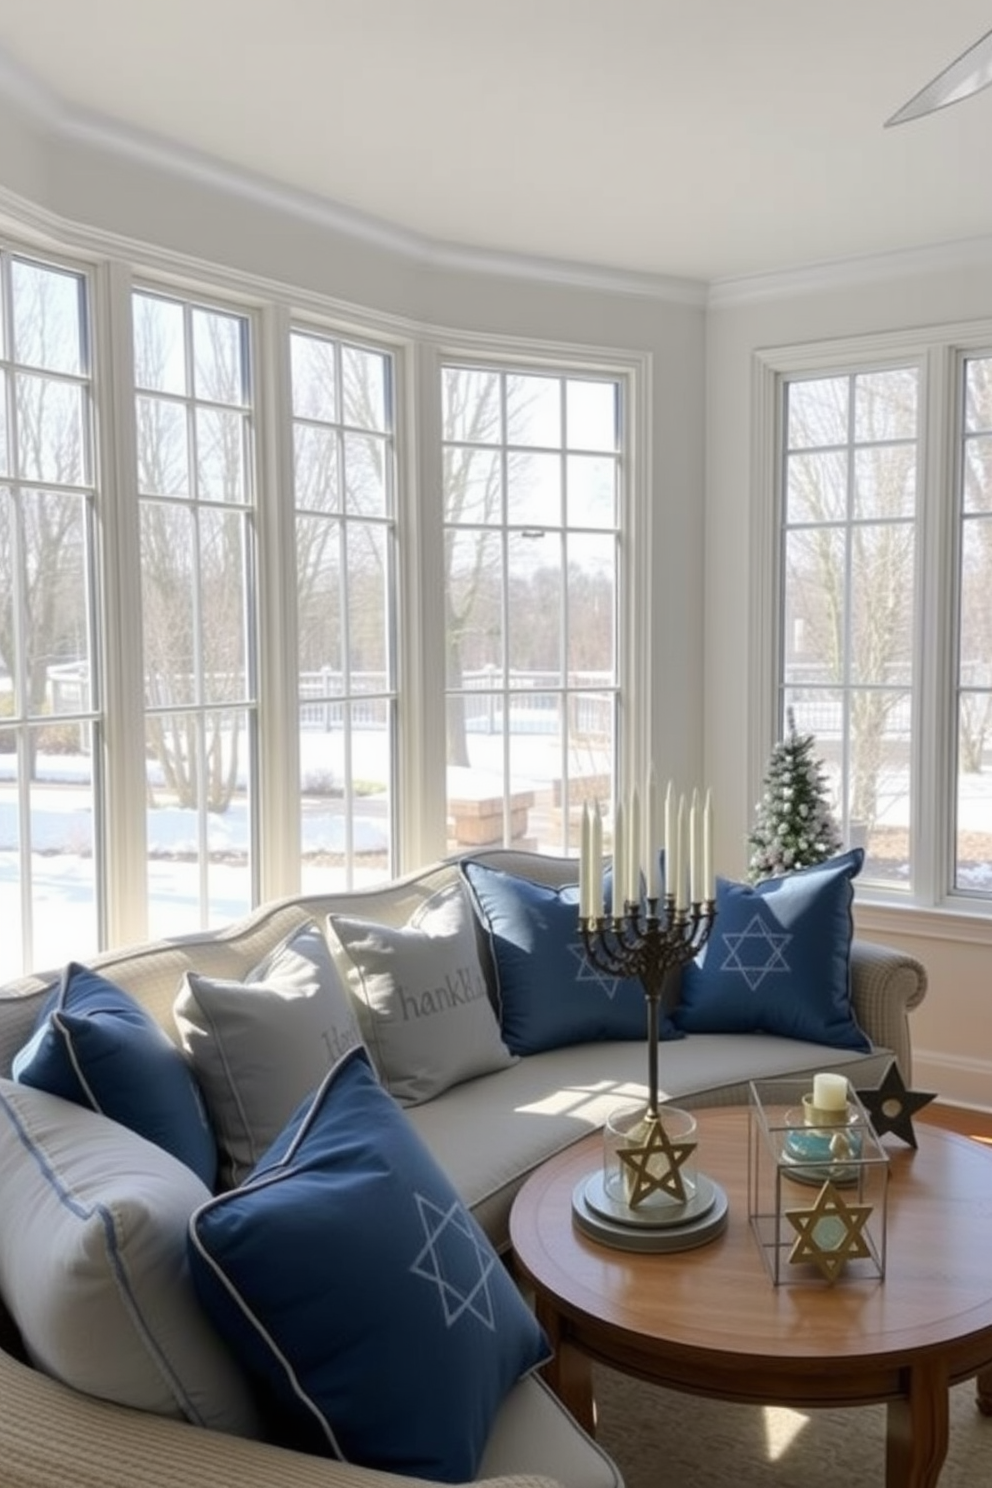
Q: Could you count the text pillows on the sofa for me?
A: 2